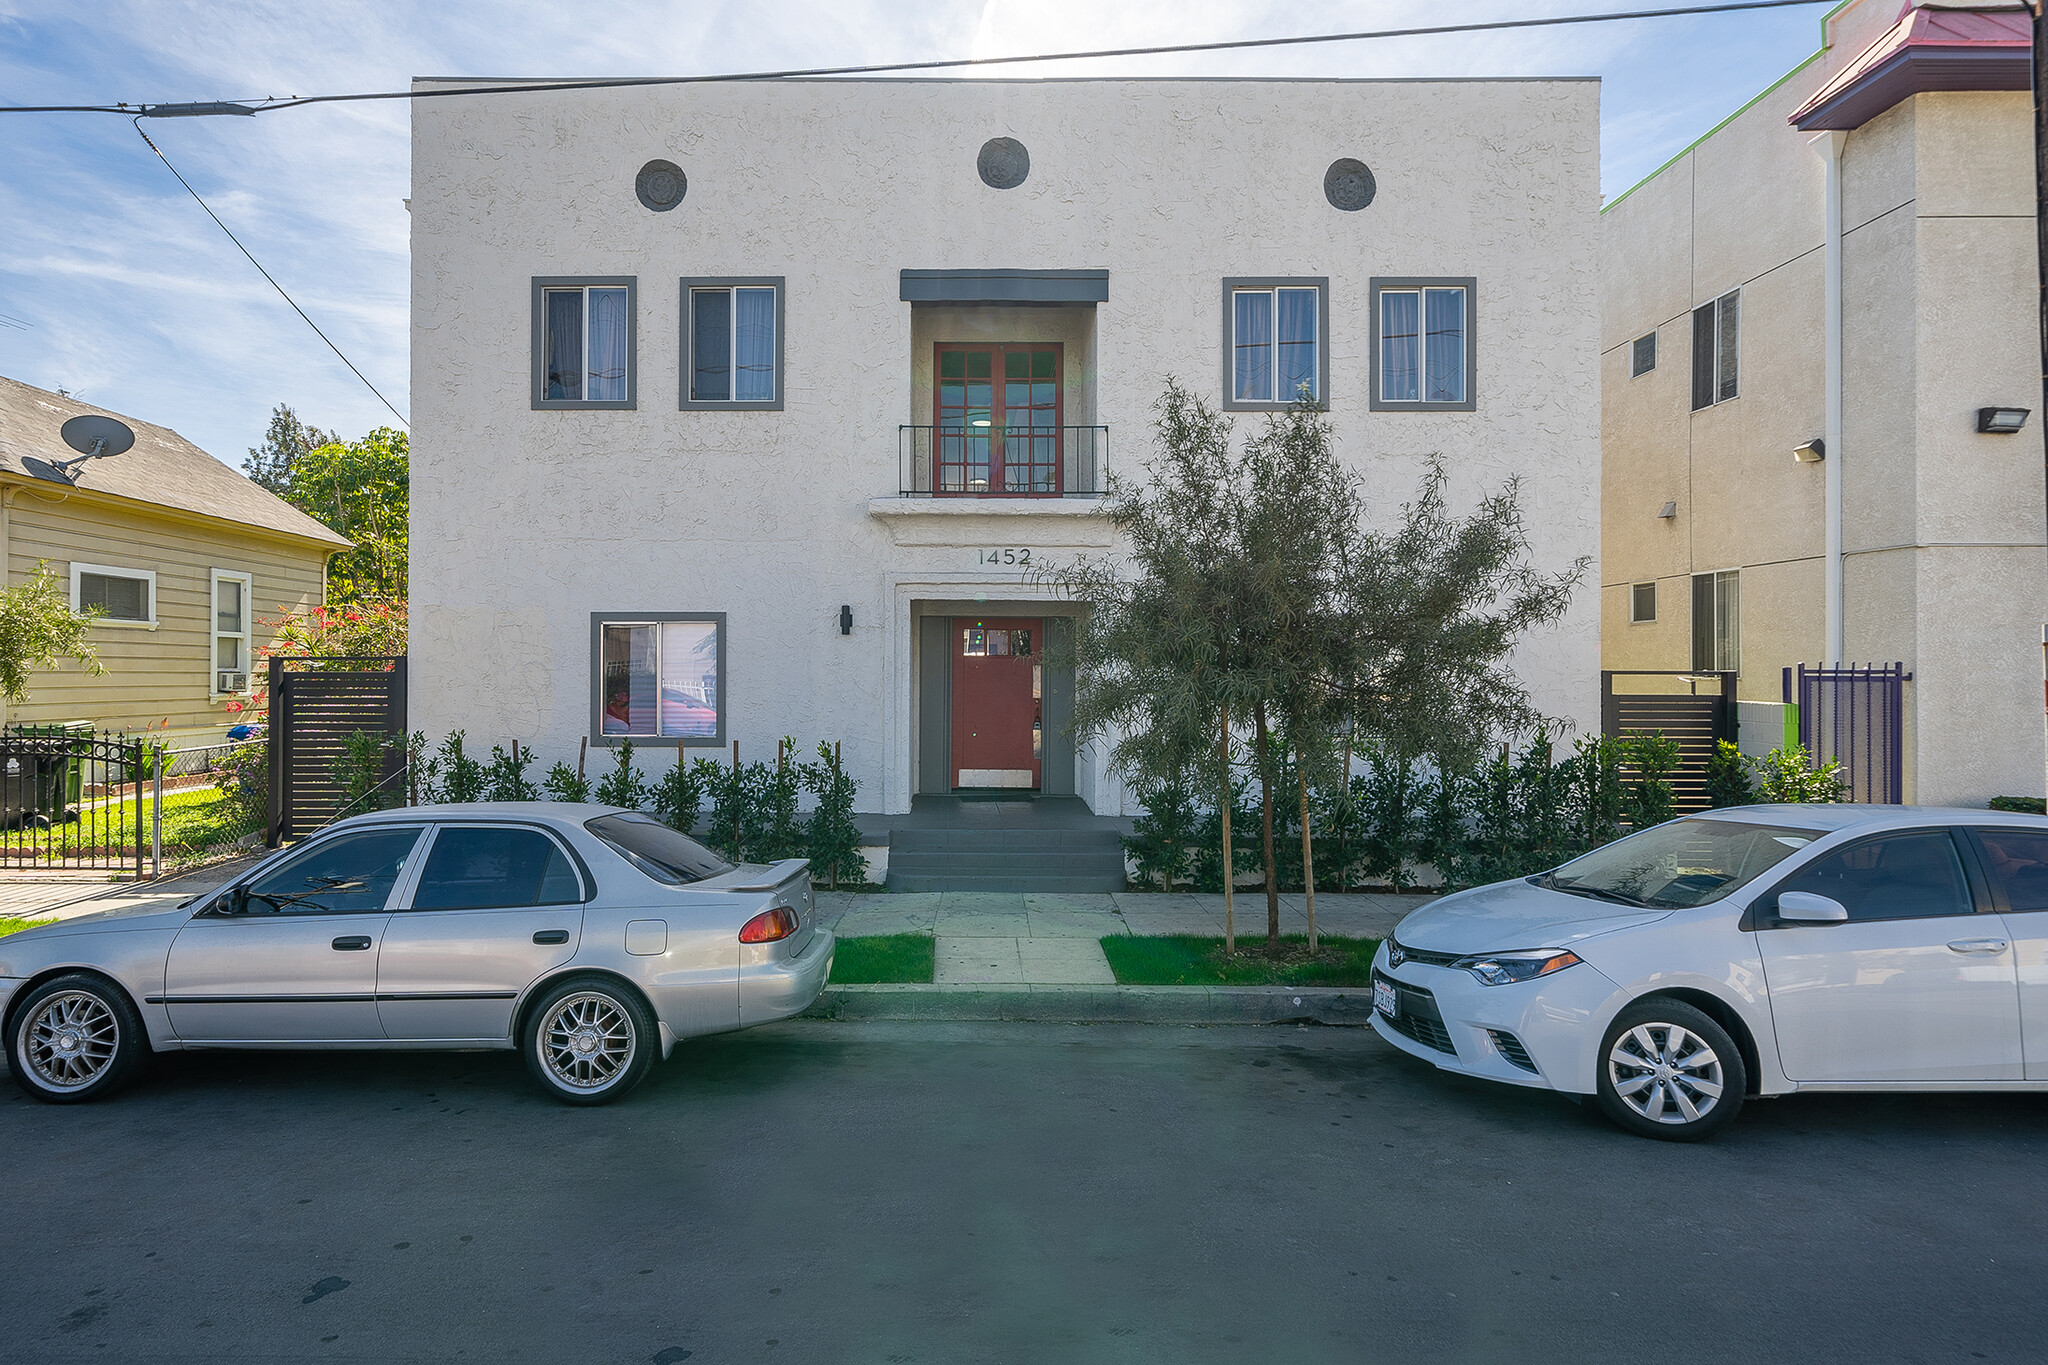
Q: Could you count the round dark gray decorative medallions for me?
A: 3